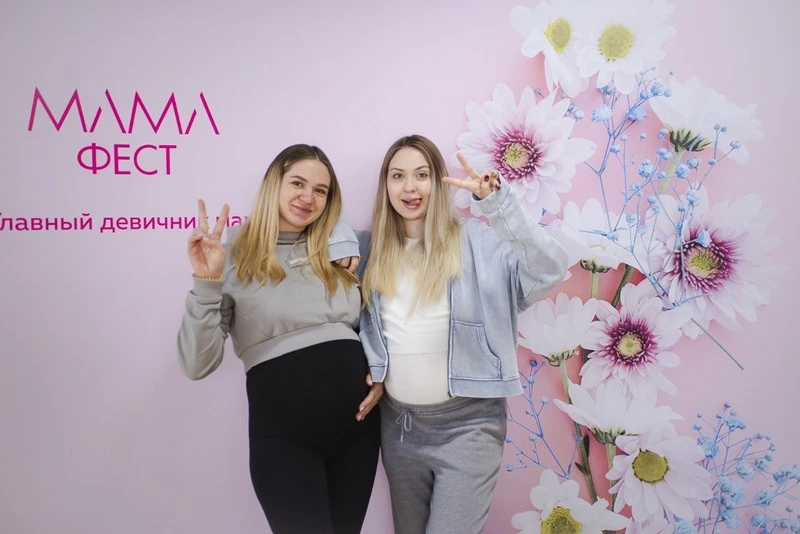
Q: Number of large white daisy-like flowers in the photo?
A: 11